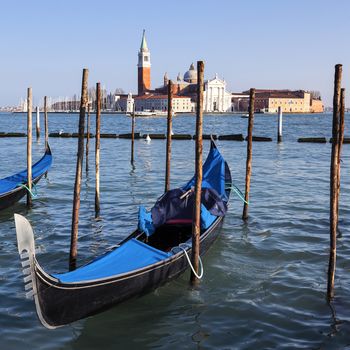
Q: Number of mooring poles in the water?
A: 13